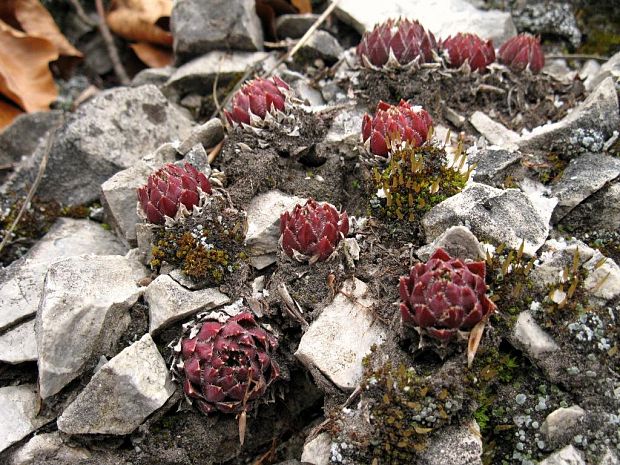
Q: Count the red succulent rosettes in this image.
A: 9